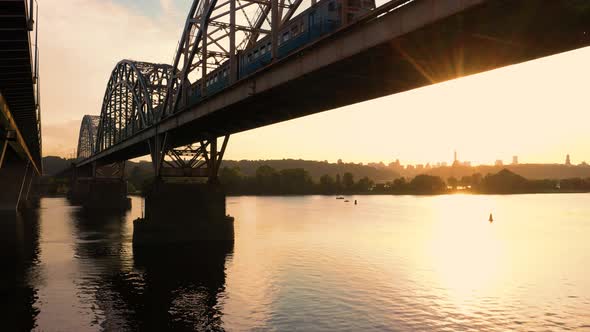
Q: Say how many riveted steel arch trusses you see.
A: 3